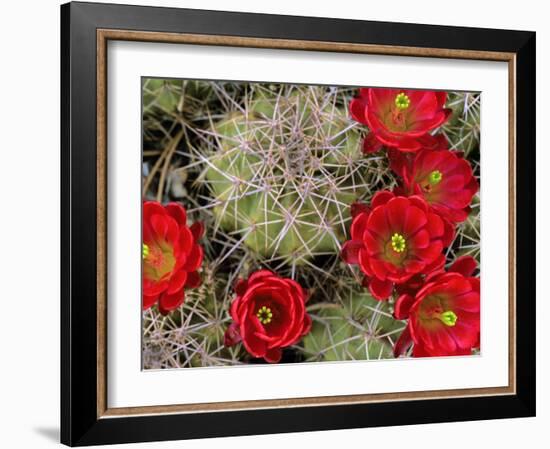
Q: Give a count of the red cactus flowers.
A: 6